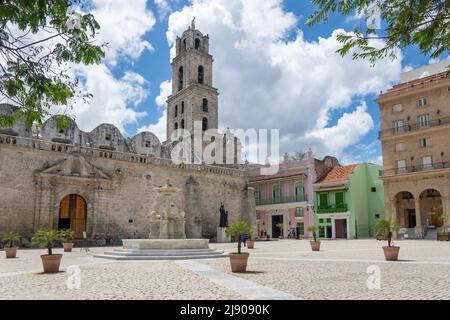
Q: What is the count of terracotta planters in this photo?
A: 7